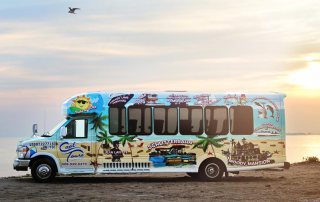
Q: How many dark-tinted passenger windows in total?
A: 6